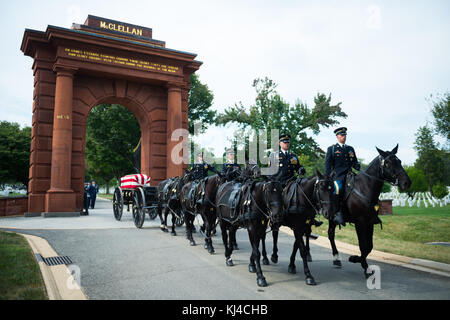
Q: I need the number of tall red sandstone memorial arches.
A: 1